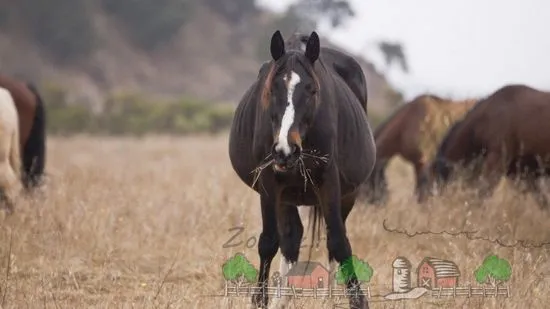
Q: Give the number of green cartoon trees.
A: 3